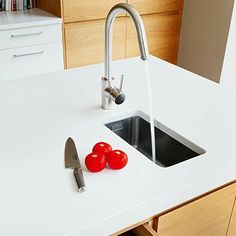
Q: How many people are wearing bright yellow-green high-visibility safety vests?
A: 0